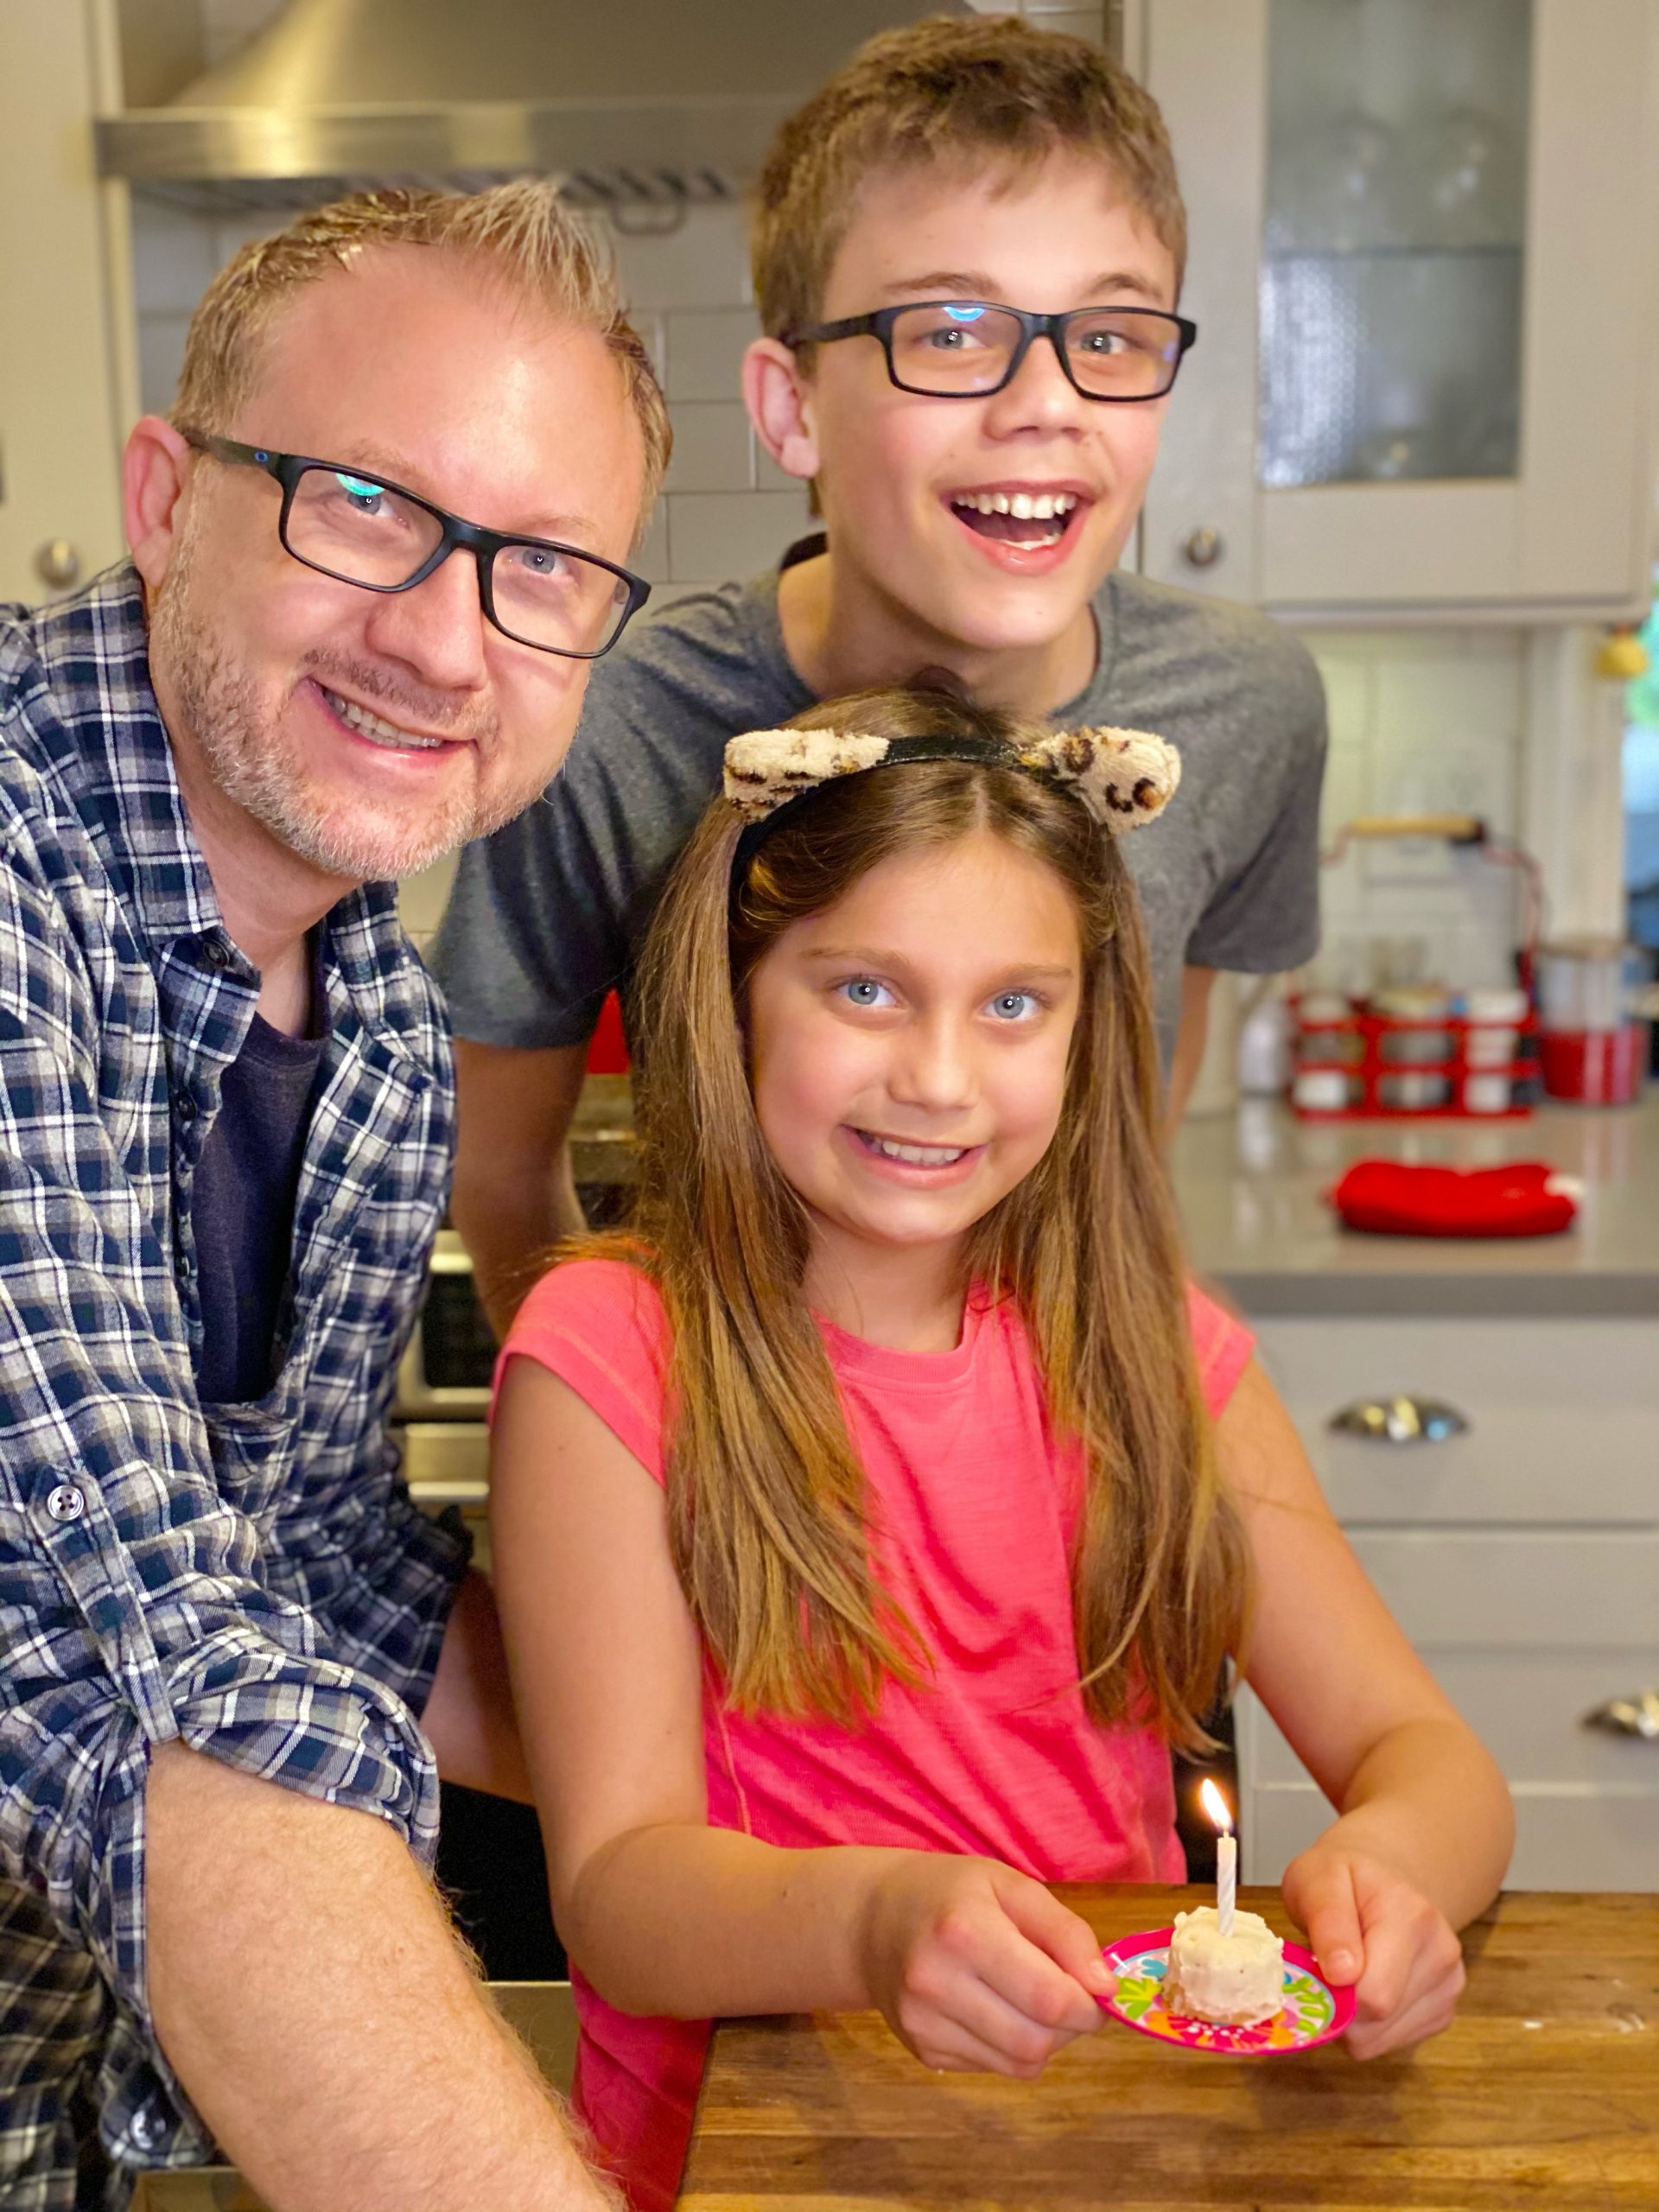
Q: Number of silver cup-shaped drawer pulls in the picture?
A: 2